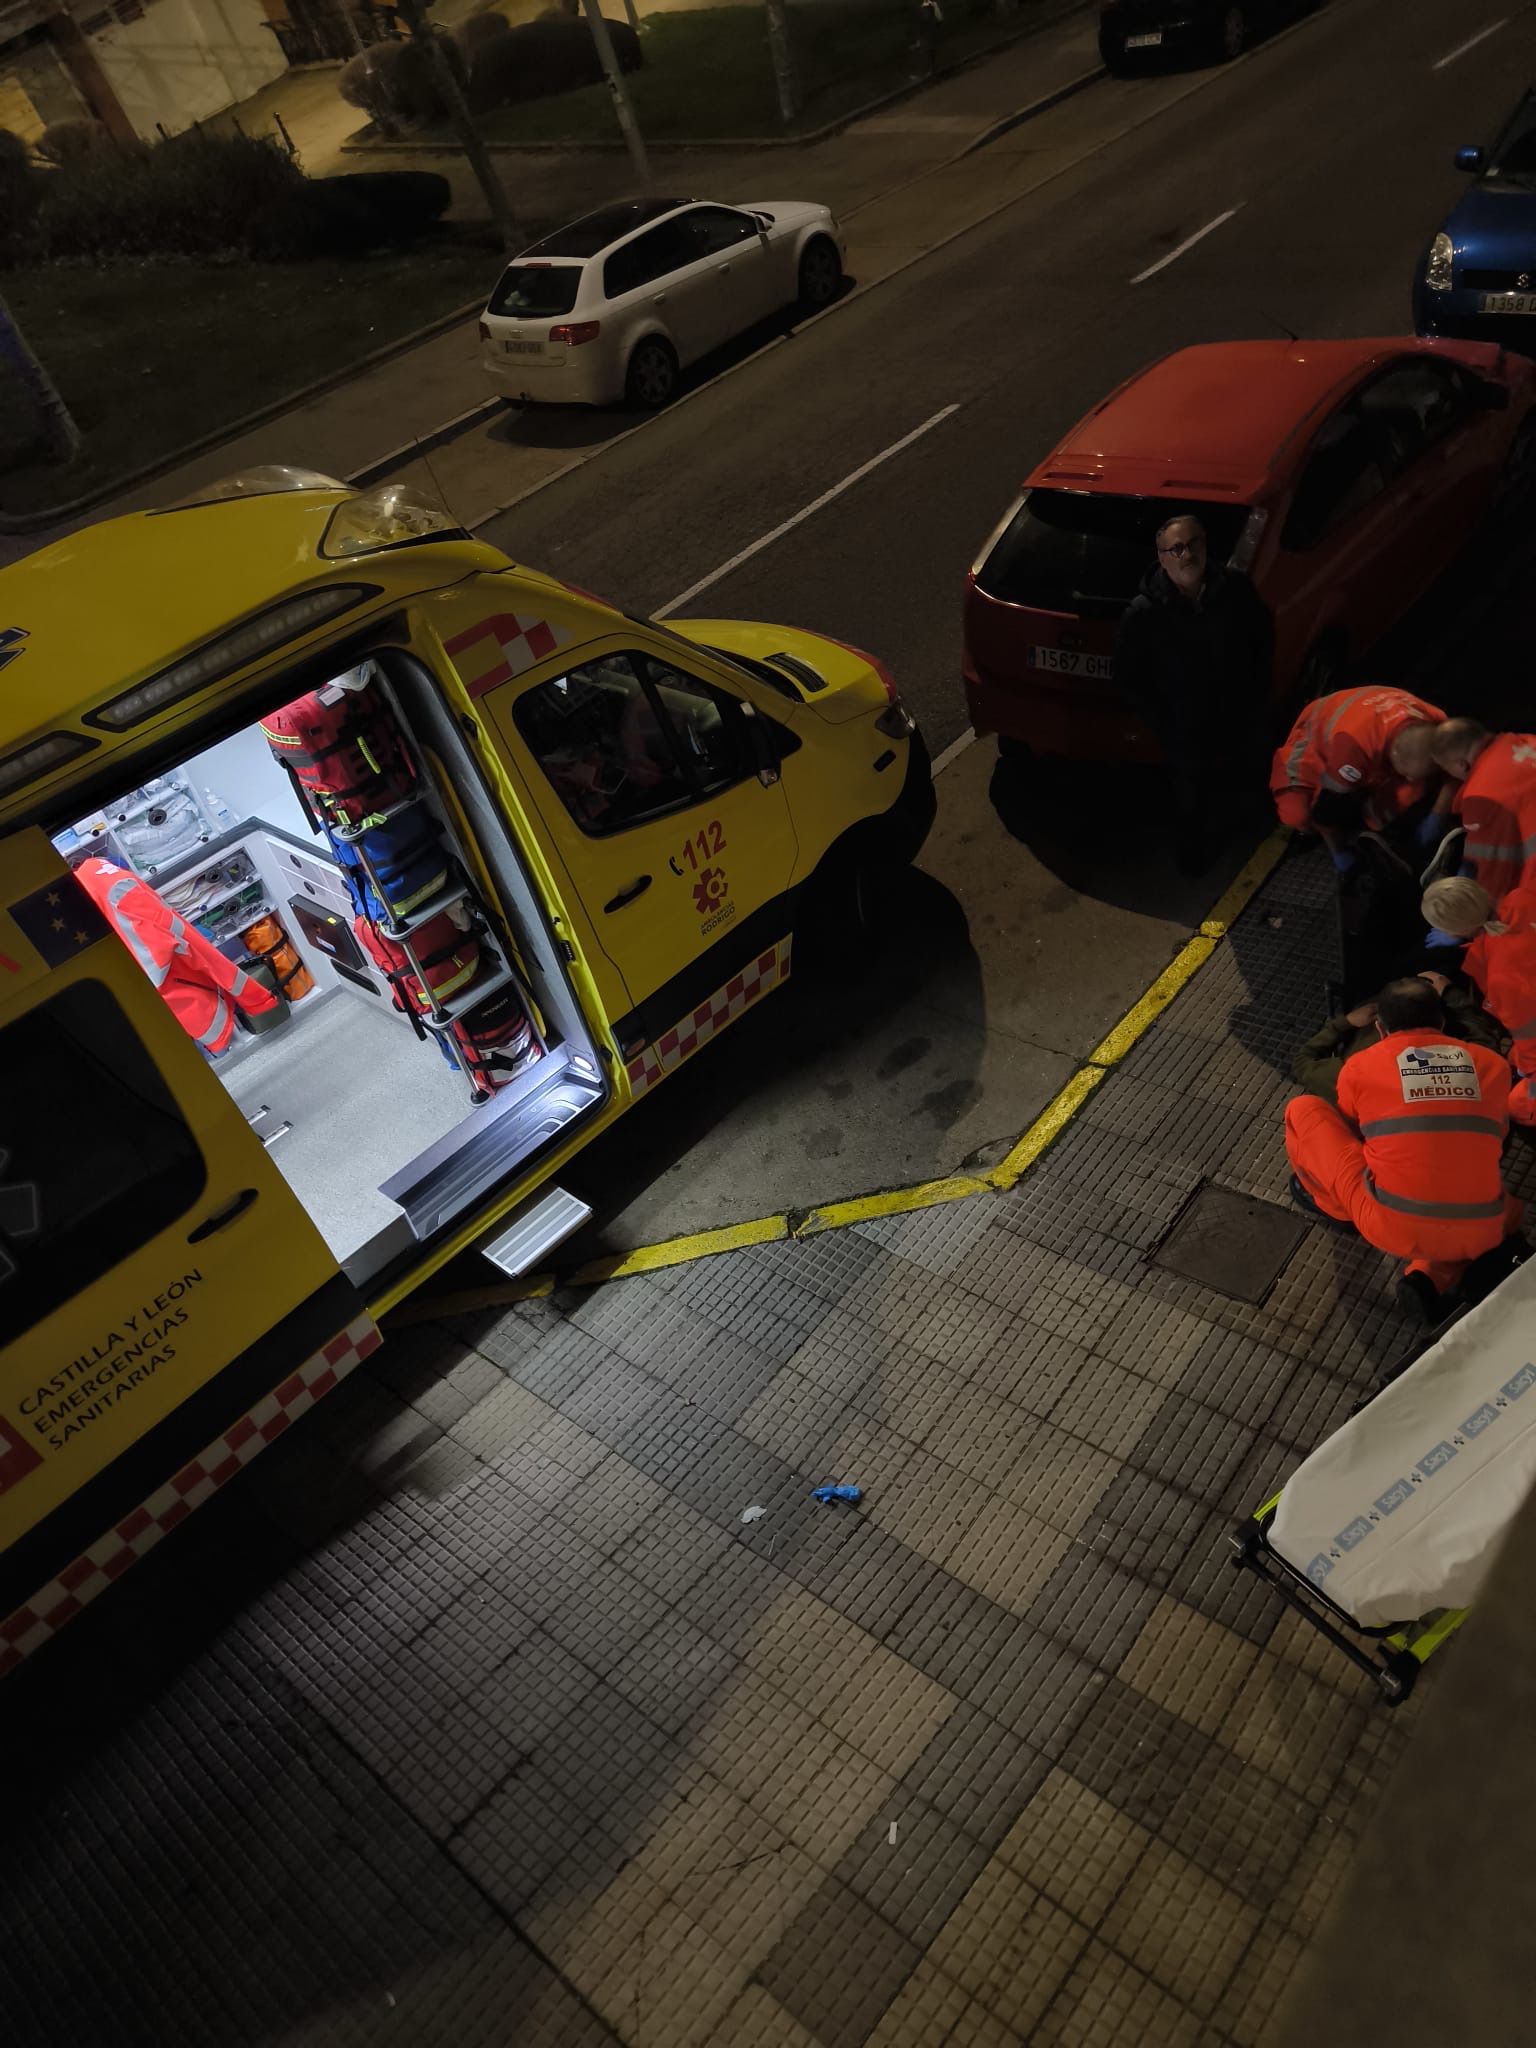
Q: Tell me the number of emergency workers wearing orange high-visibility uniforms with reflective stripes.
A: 4